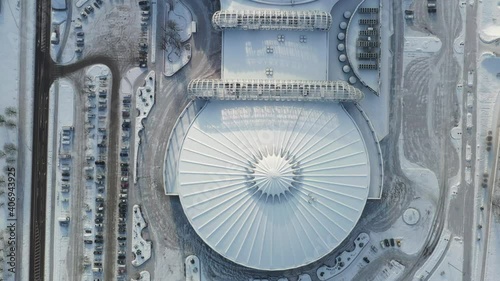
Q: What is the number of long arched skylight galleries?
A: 2